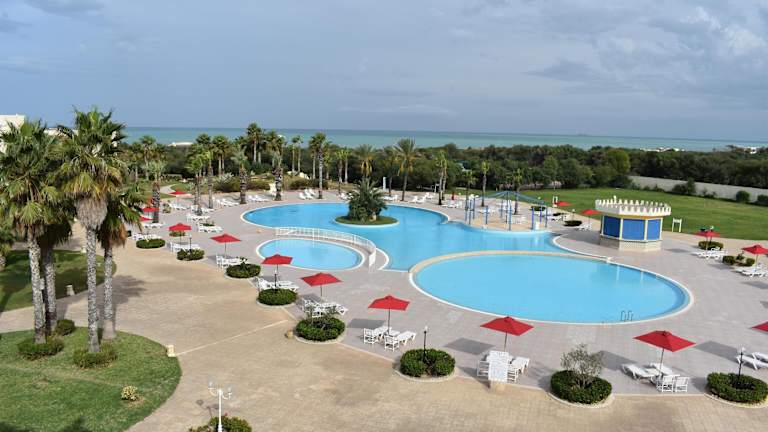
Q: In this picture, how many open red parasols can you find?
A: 15